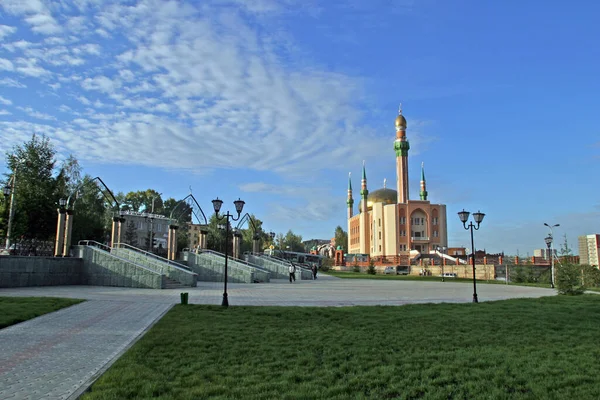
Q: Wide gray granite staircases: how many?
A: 3